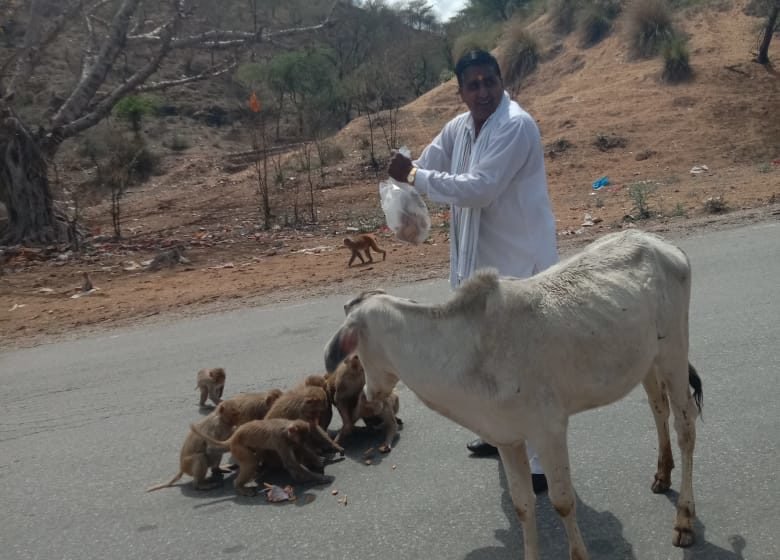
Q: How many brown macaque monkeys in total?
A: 9